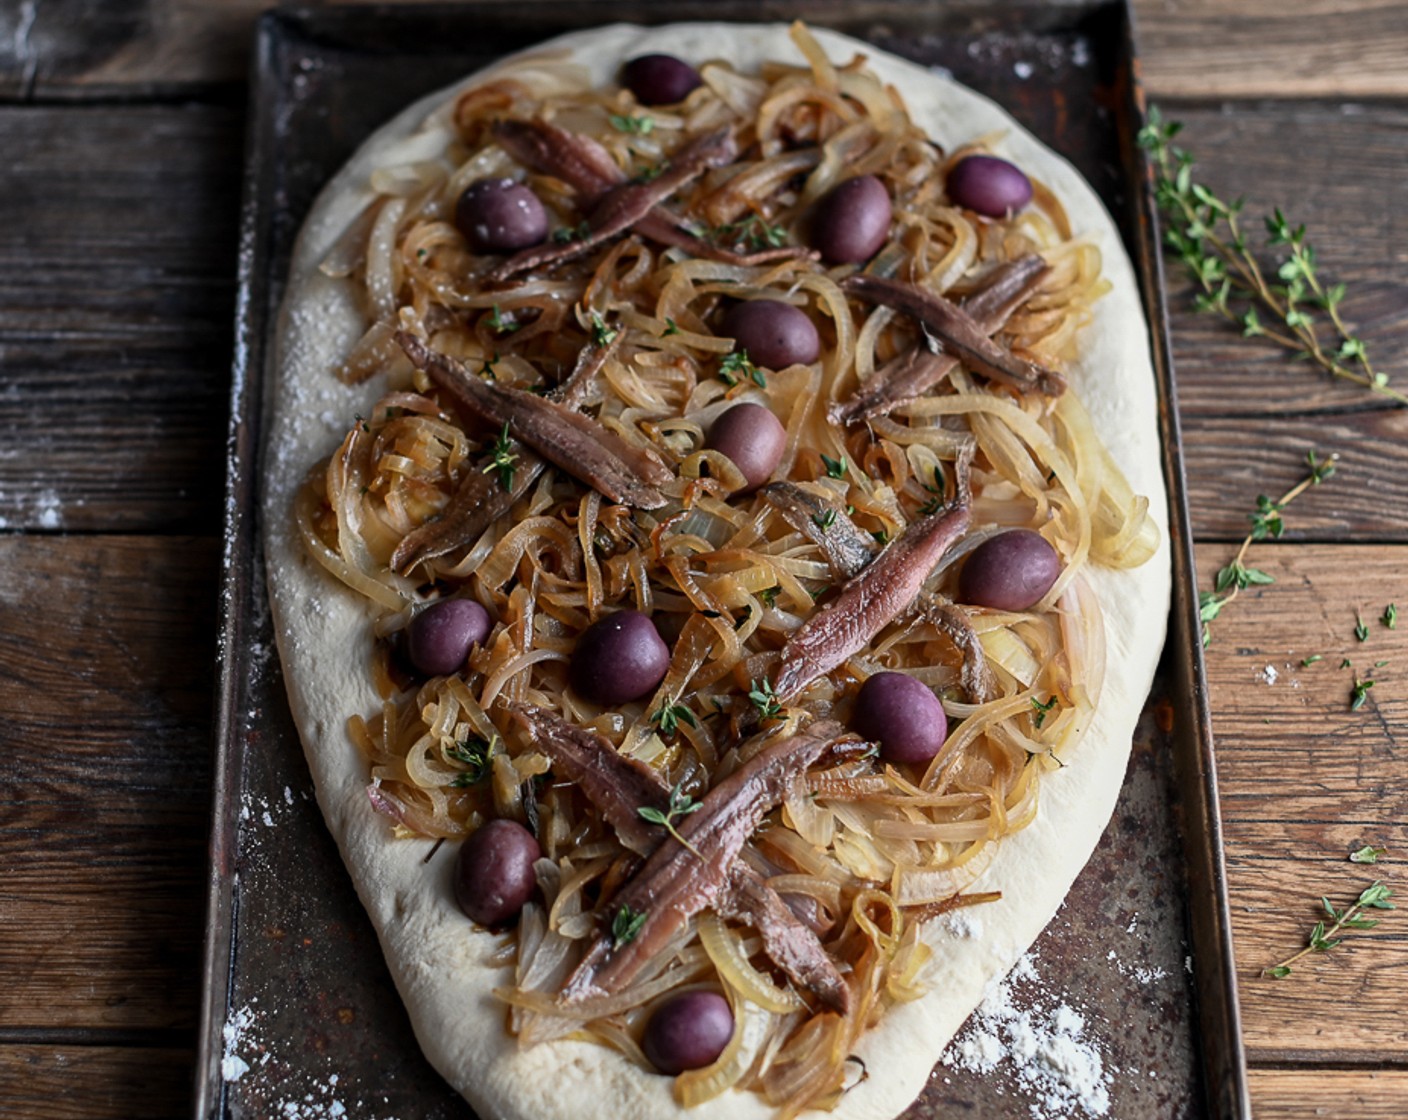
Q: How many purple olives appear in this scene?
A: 12